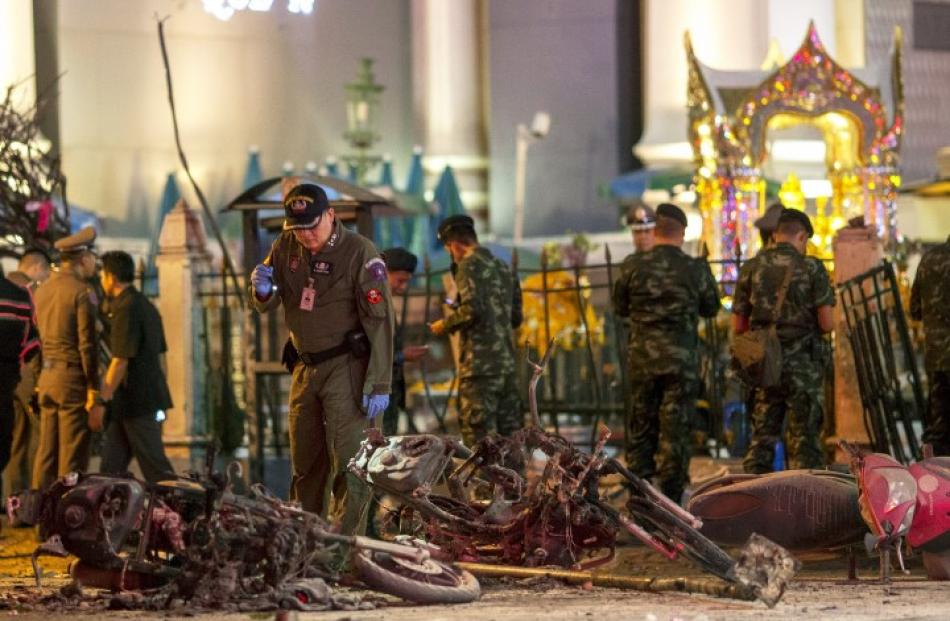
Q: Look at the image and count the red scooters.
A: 1